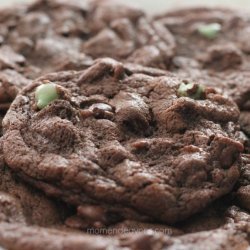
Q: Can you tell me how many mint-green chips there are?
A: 3